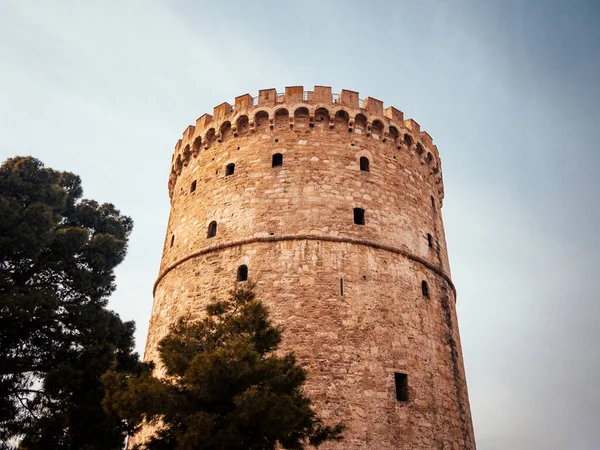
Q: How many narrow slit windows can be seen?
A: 1